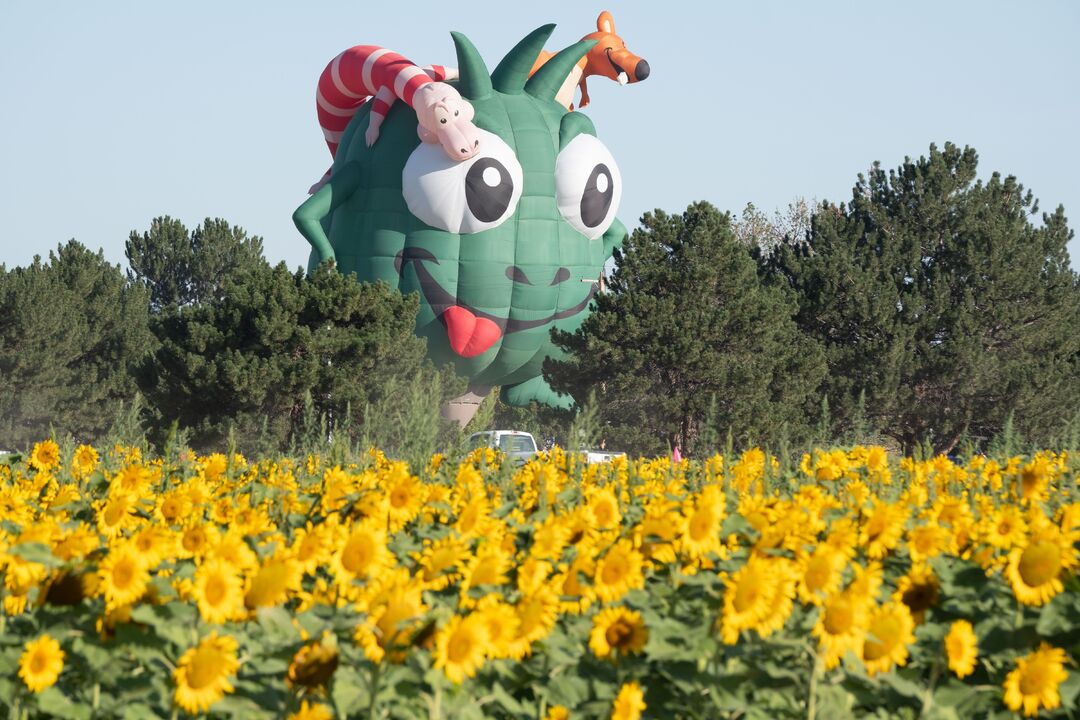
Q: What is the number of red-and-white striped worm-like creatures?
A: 1